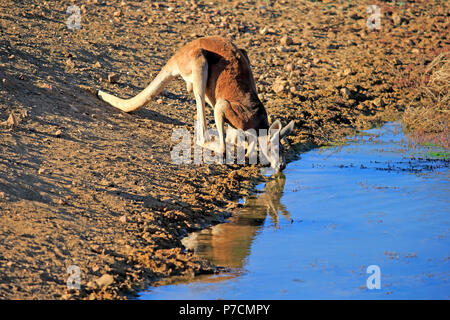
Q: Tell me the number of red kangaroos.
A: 1